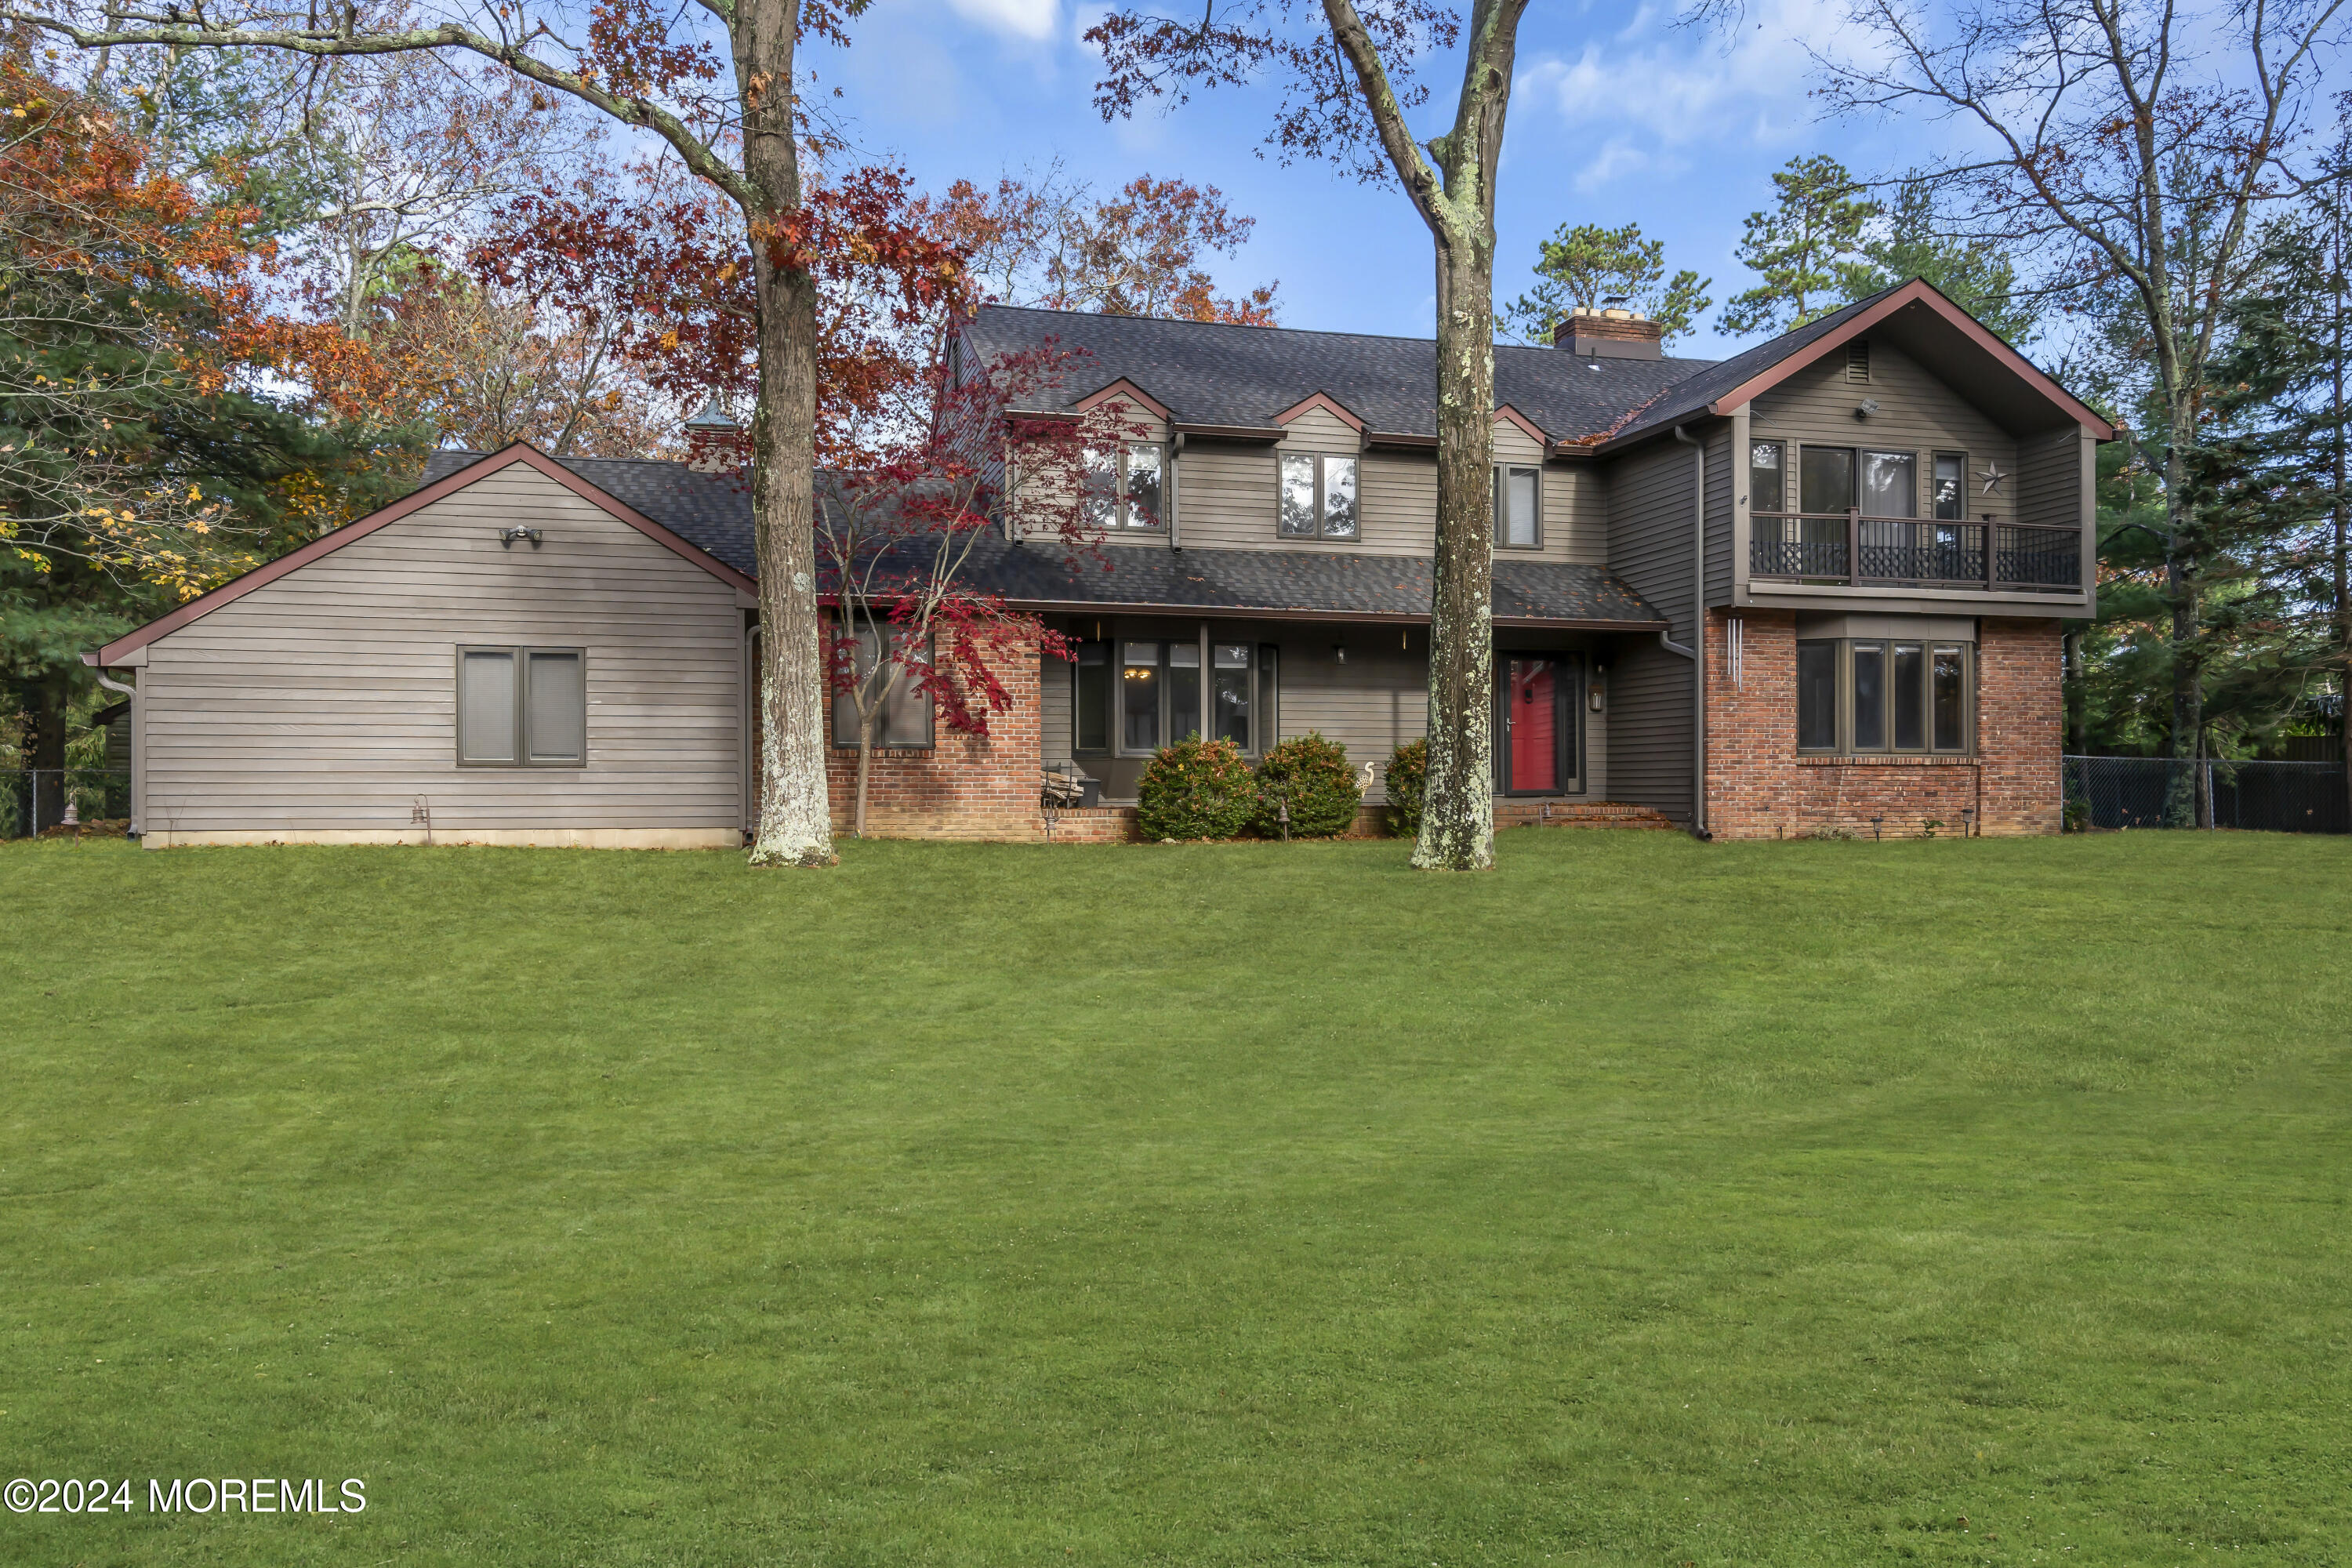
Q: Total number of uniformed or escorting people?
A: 0